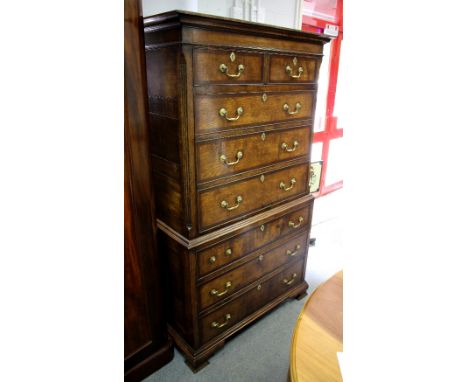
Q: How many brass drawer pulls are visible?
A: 13